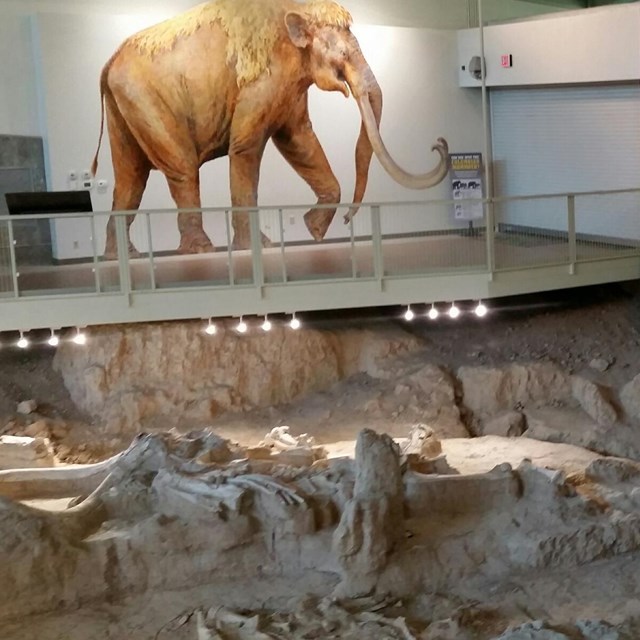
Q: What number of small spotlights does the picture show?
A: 11